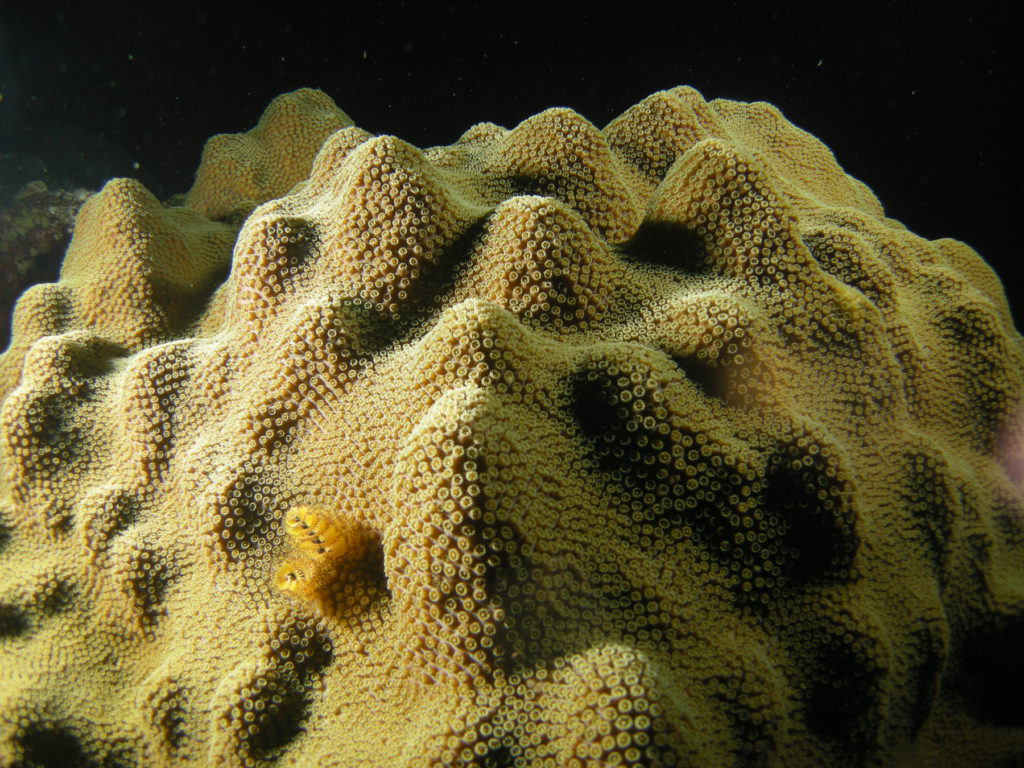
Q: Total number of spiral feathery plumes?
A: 2